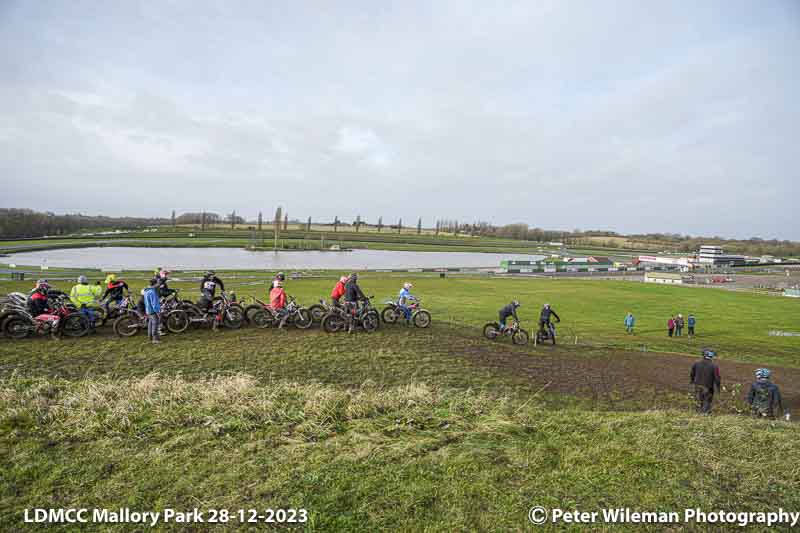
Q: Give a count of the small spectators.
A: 4